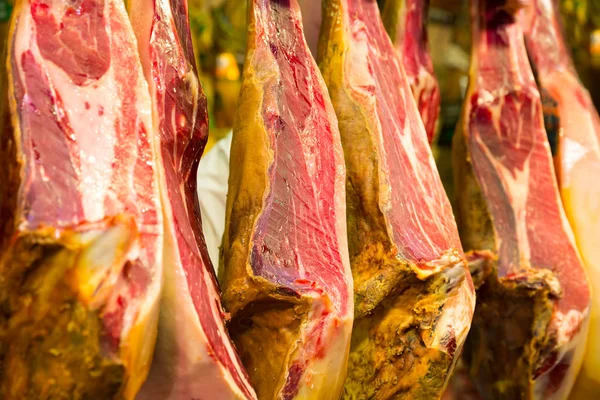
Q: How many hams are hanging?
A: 7